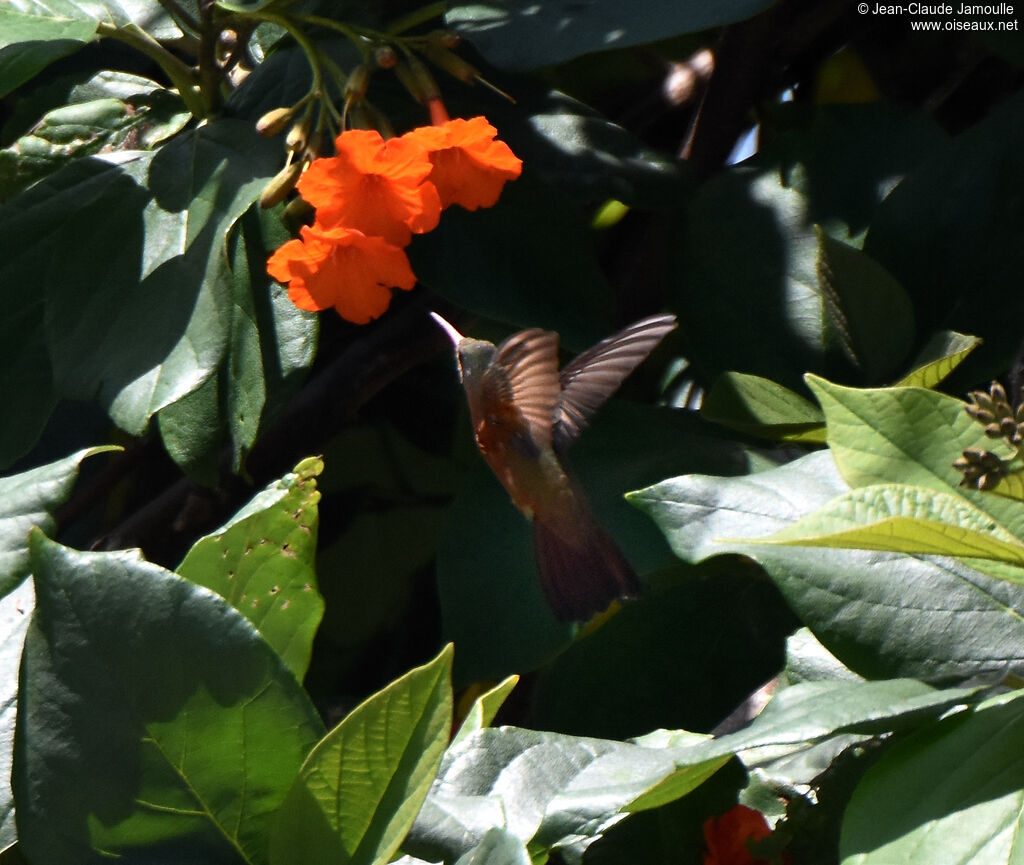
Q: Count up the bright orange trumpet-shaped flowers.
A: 3